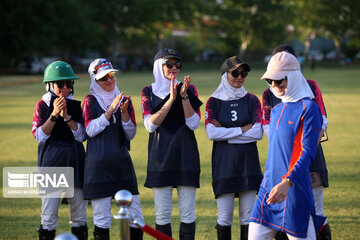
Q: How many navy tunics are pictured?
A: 5